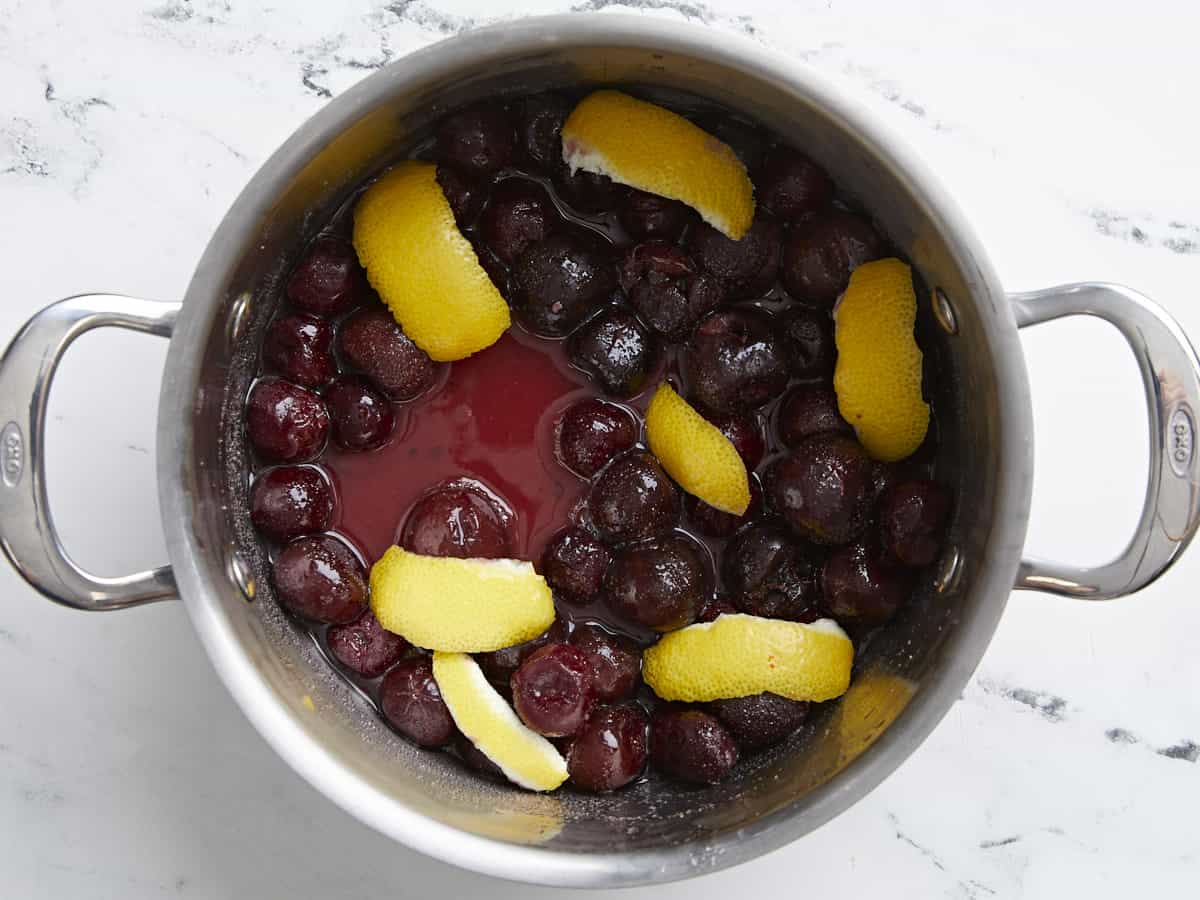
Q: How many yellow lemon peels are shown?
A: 7